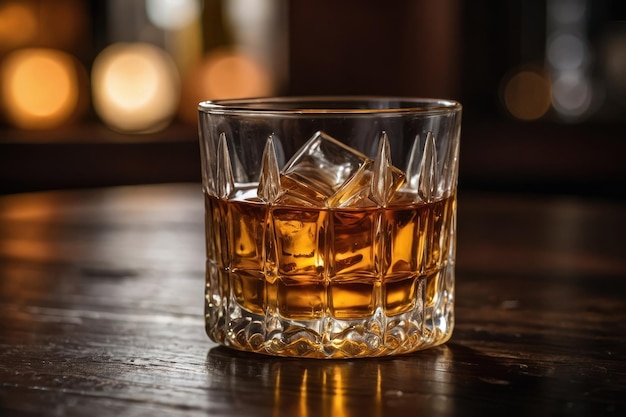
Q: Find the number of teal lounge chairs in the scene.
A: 0